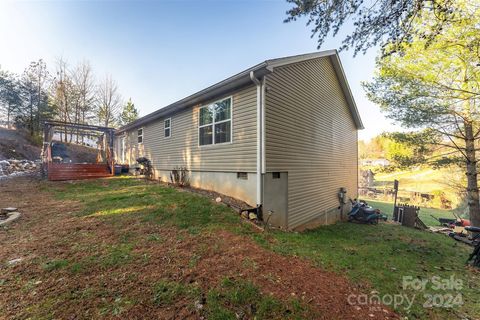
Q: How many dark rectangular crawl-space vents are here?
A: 2